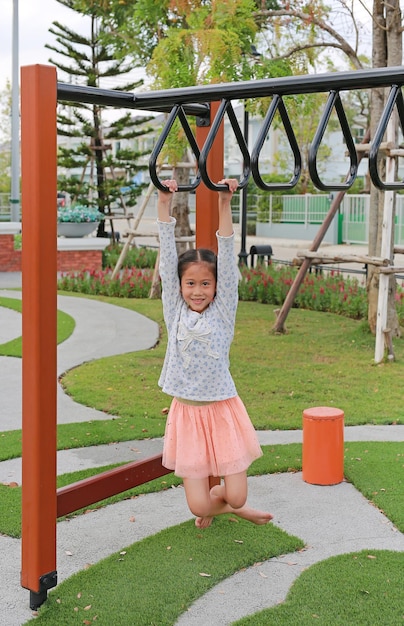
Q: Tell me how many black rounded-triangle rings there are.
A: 5